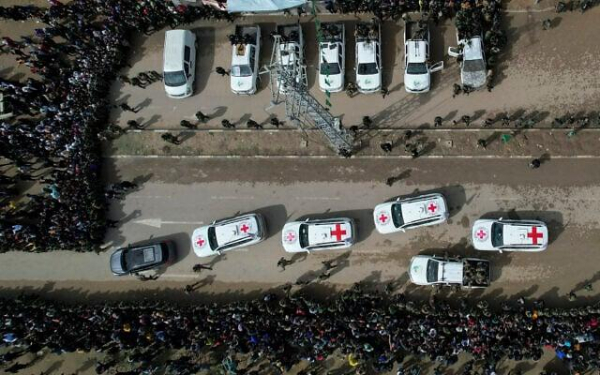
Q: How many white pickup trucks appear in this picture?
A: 7